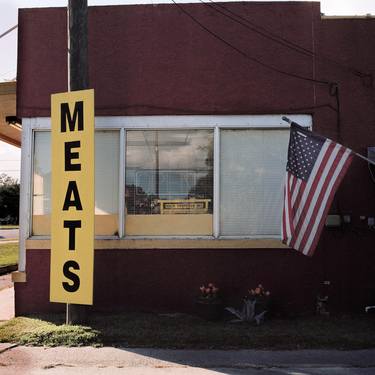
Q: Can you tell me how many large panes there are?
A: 3